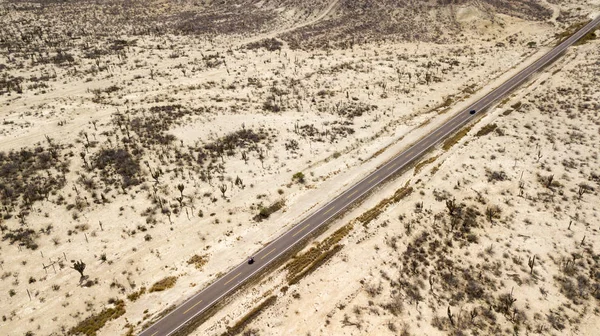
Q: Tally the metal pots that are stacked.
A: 0